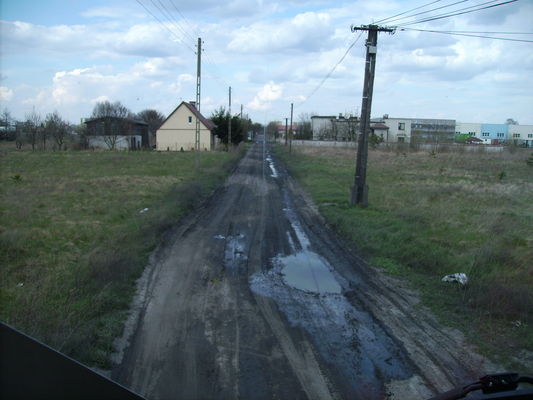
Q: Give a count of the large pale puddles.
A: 1